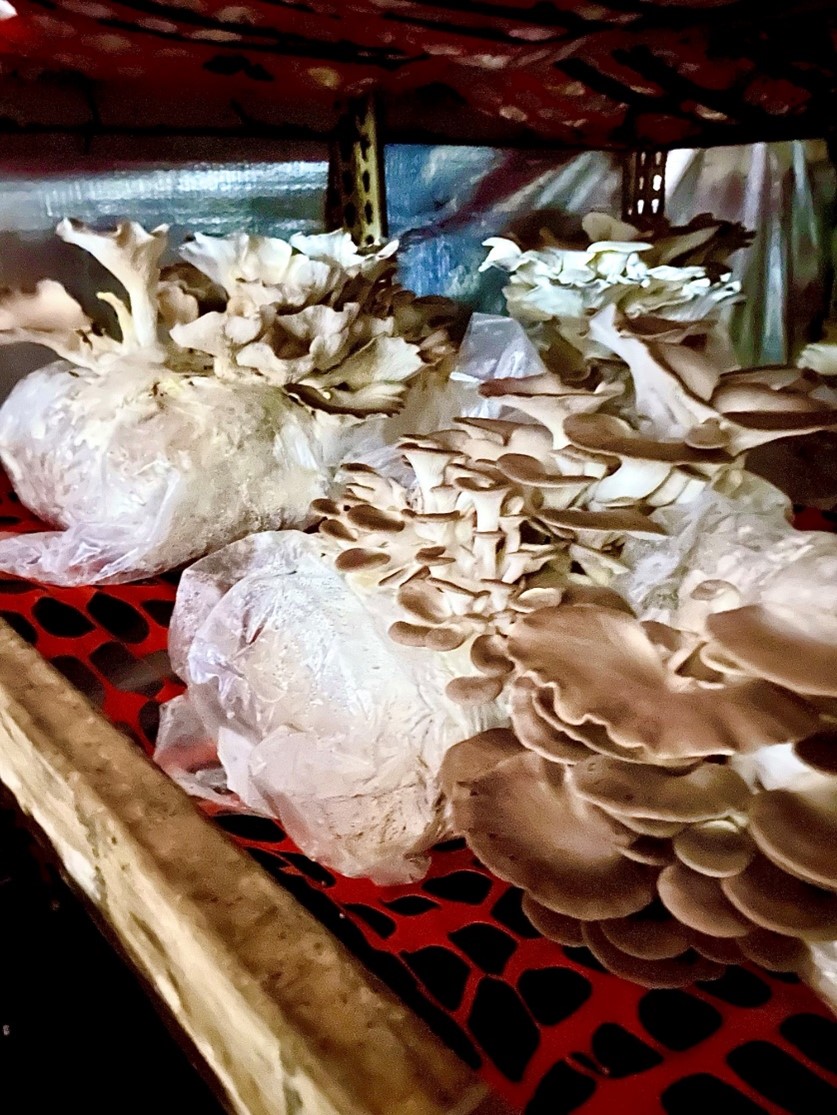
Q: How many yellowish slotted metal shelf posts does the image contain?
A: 2